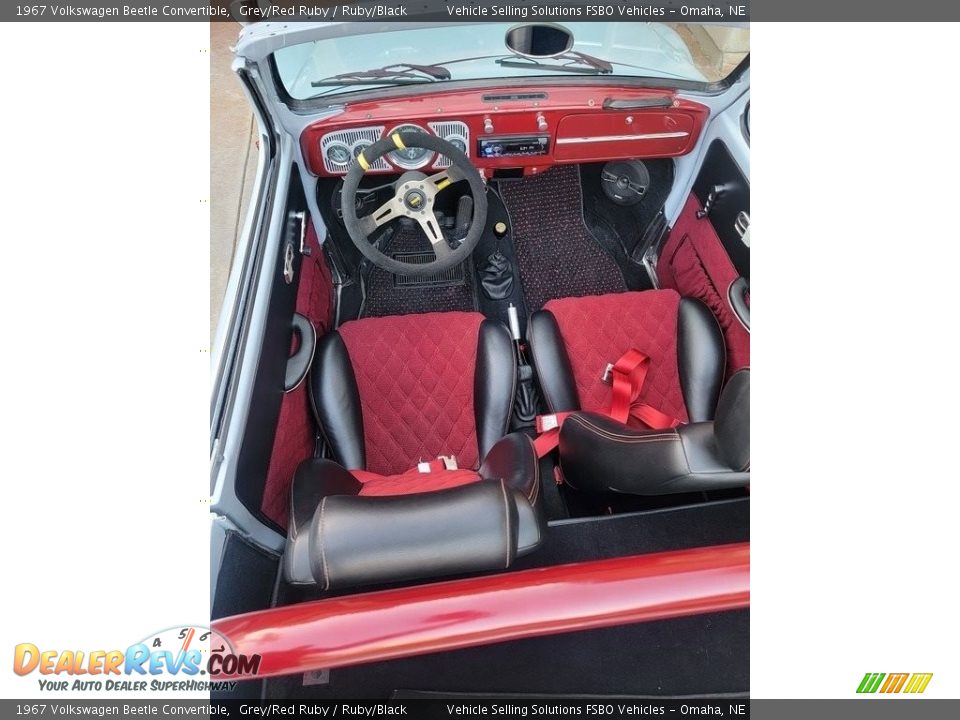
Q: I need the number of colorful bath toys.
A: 0